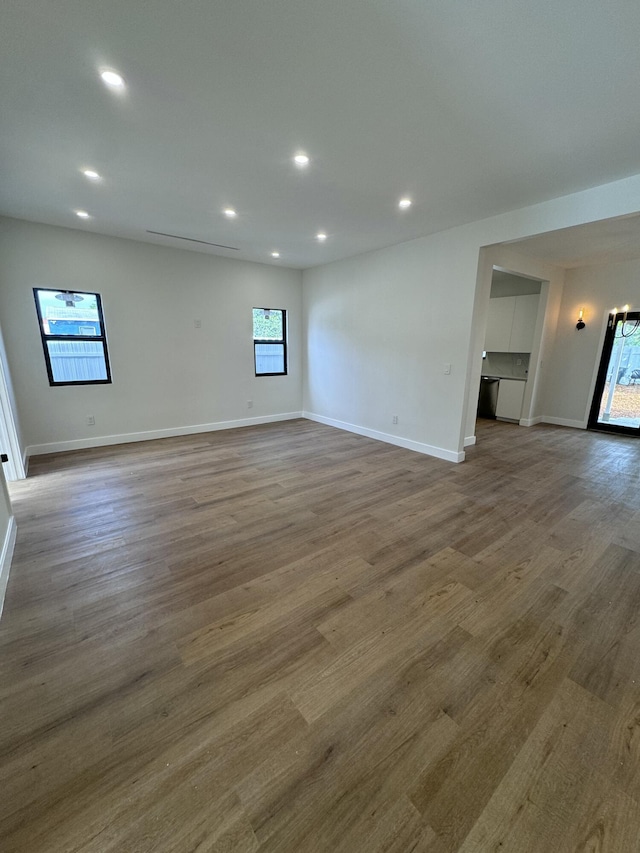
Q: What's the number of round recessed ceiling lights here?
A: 8